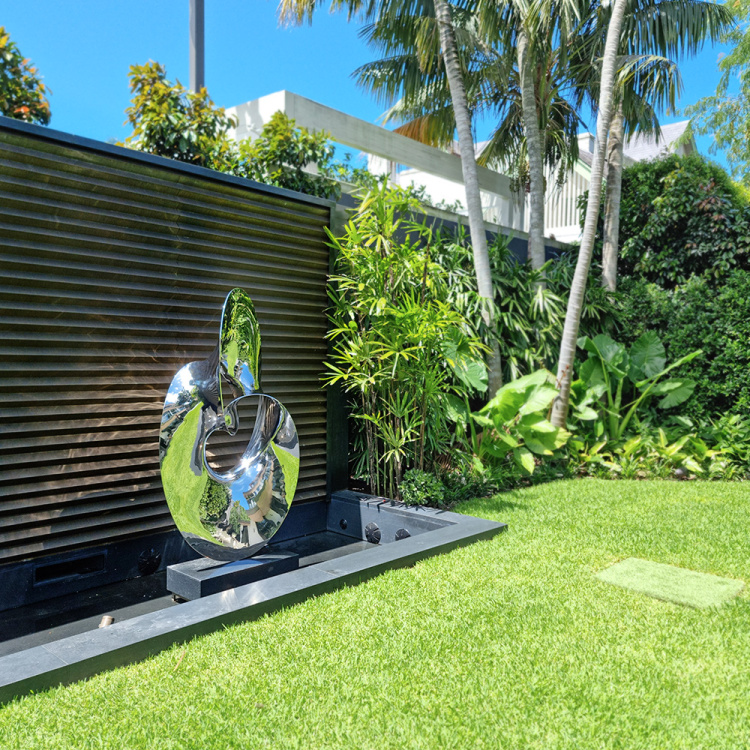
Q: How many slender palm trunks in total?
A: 4